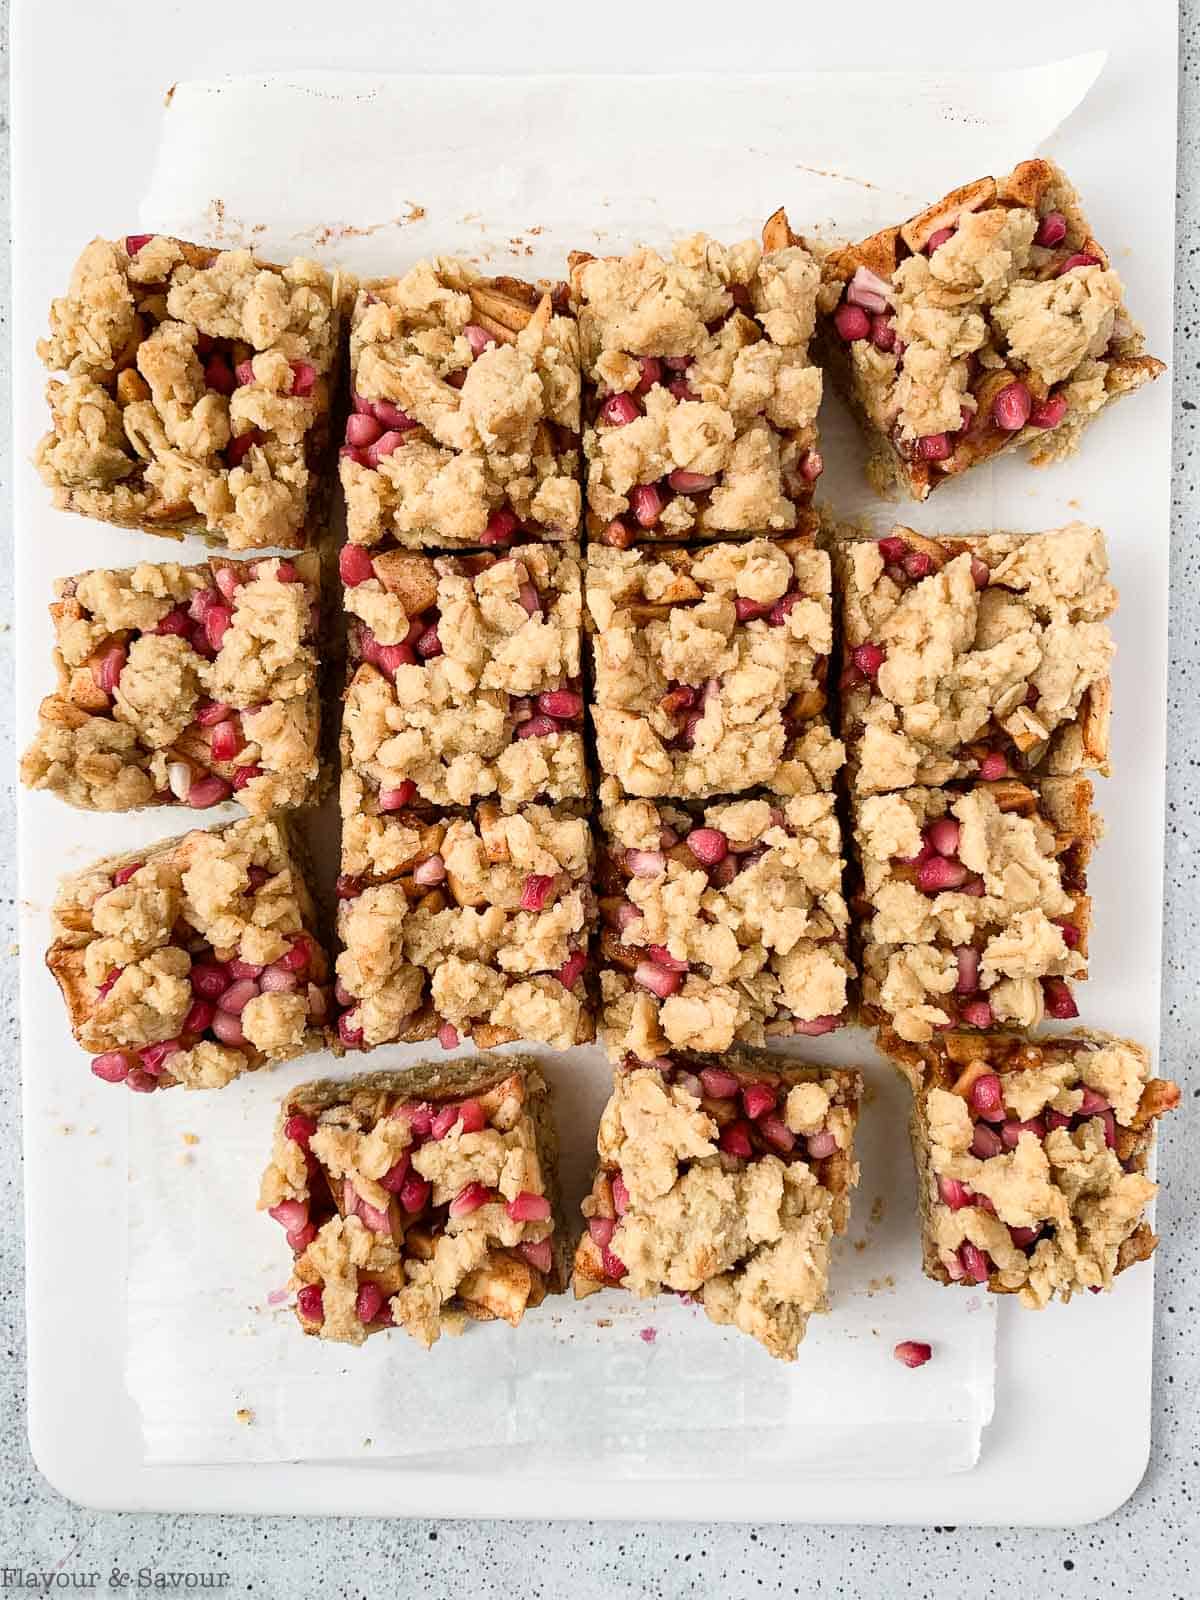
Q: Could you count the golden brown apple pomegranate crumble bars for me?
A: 15